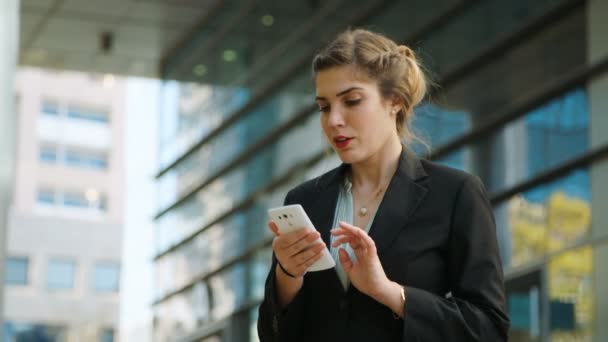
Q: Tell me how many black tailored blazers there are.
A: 1